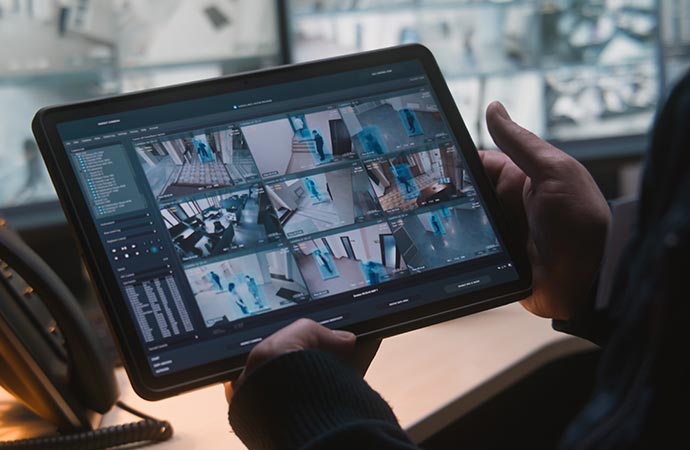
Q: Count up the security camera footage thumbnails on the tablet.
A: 9